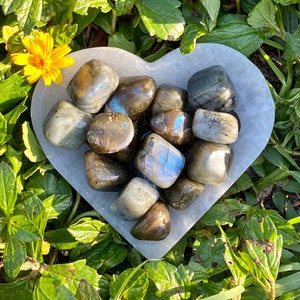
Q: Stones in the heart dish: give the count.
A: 14